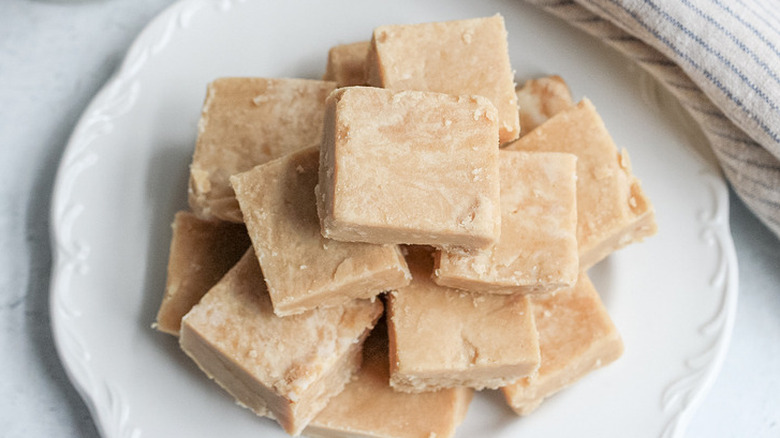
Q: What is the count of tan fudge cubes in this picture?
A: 13